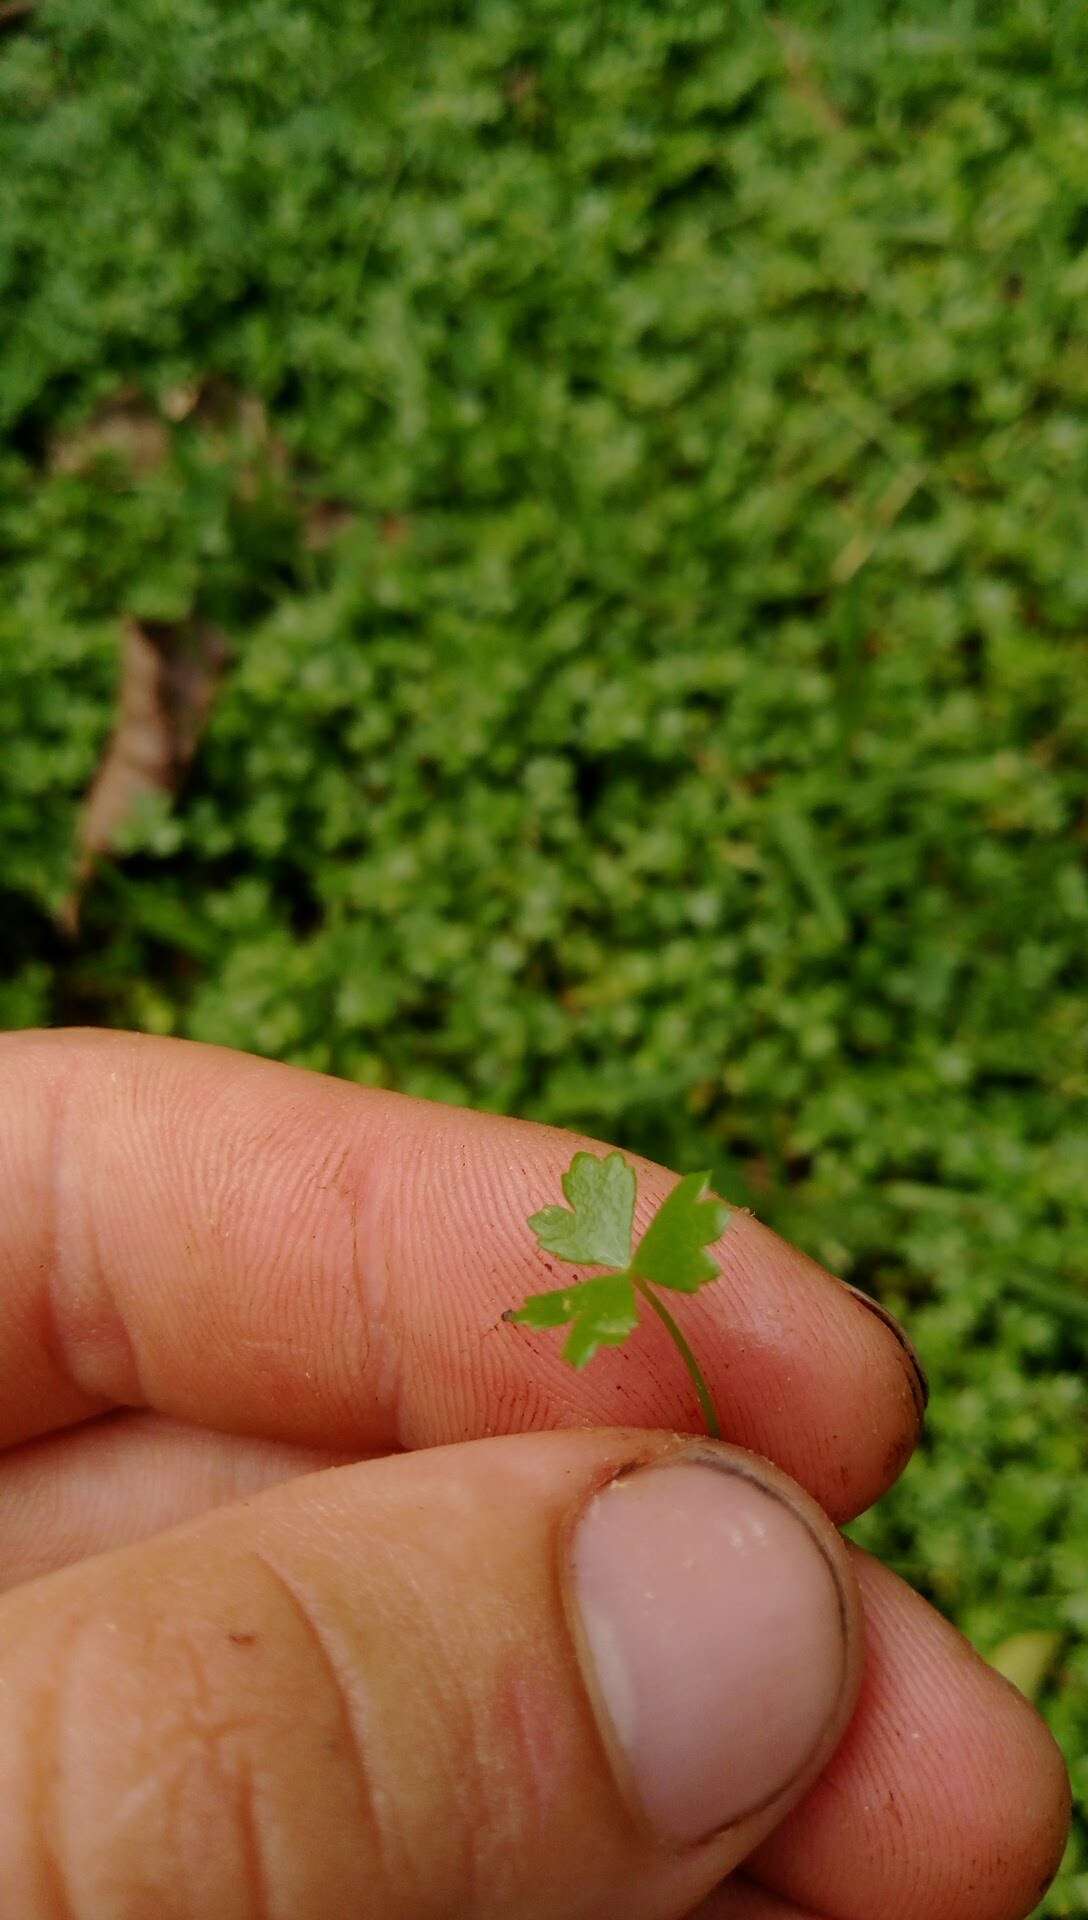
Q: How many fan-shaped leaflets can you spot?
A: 3